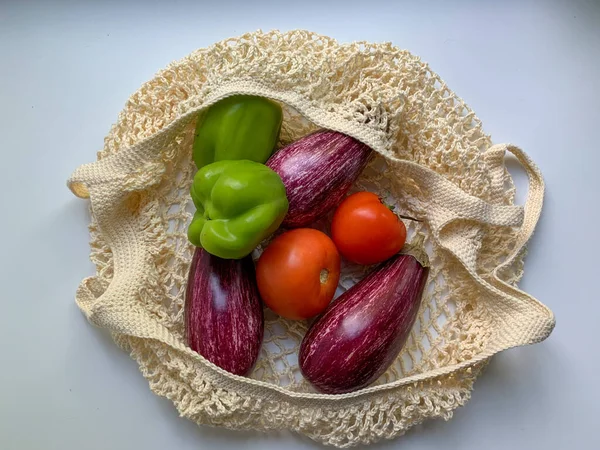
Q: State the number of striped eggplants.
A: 3